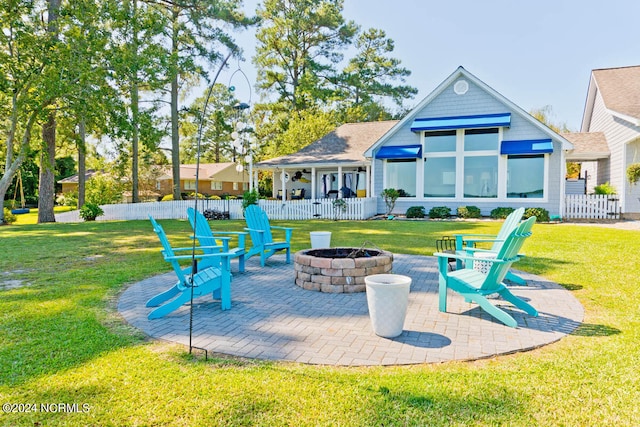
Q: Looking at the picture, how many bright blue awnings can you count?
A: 3